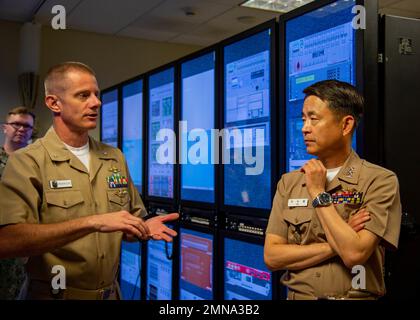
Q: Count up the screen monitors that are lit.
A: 10